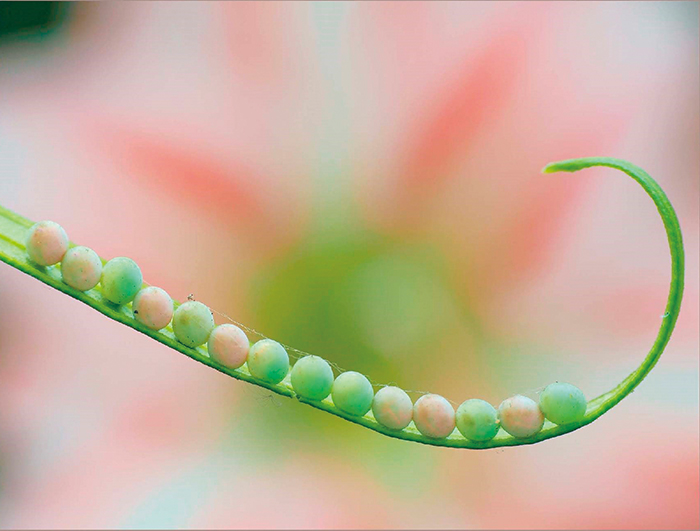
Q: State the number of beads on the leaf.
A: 14